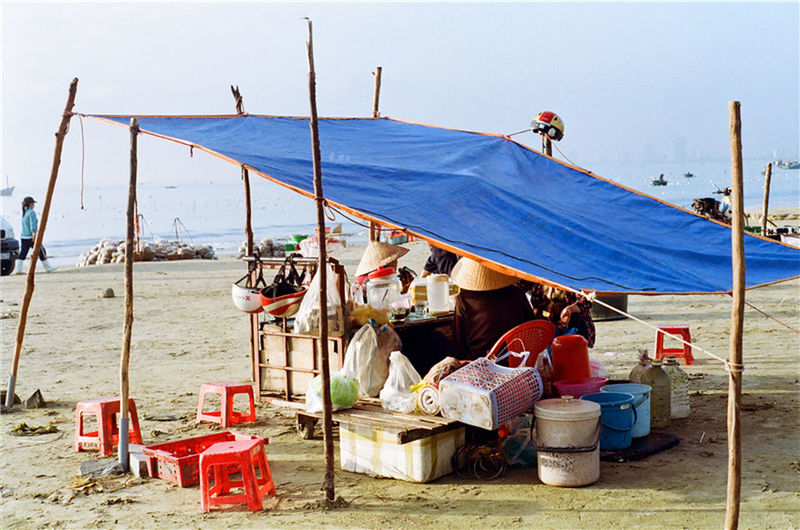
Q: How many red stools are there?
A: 4